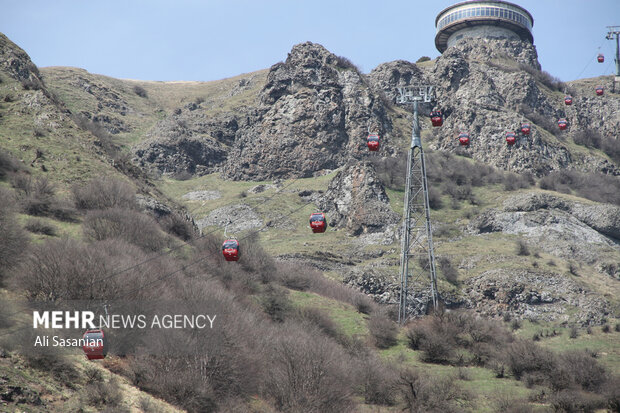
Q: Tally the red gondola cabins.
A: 12